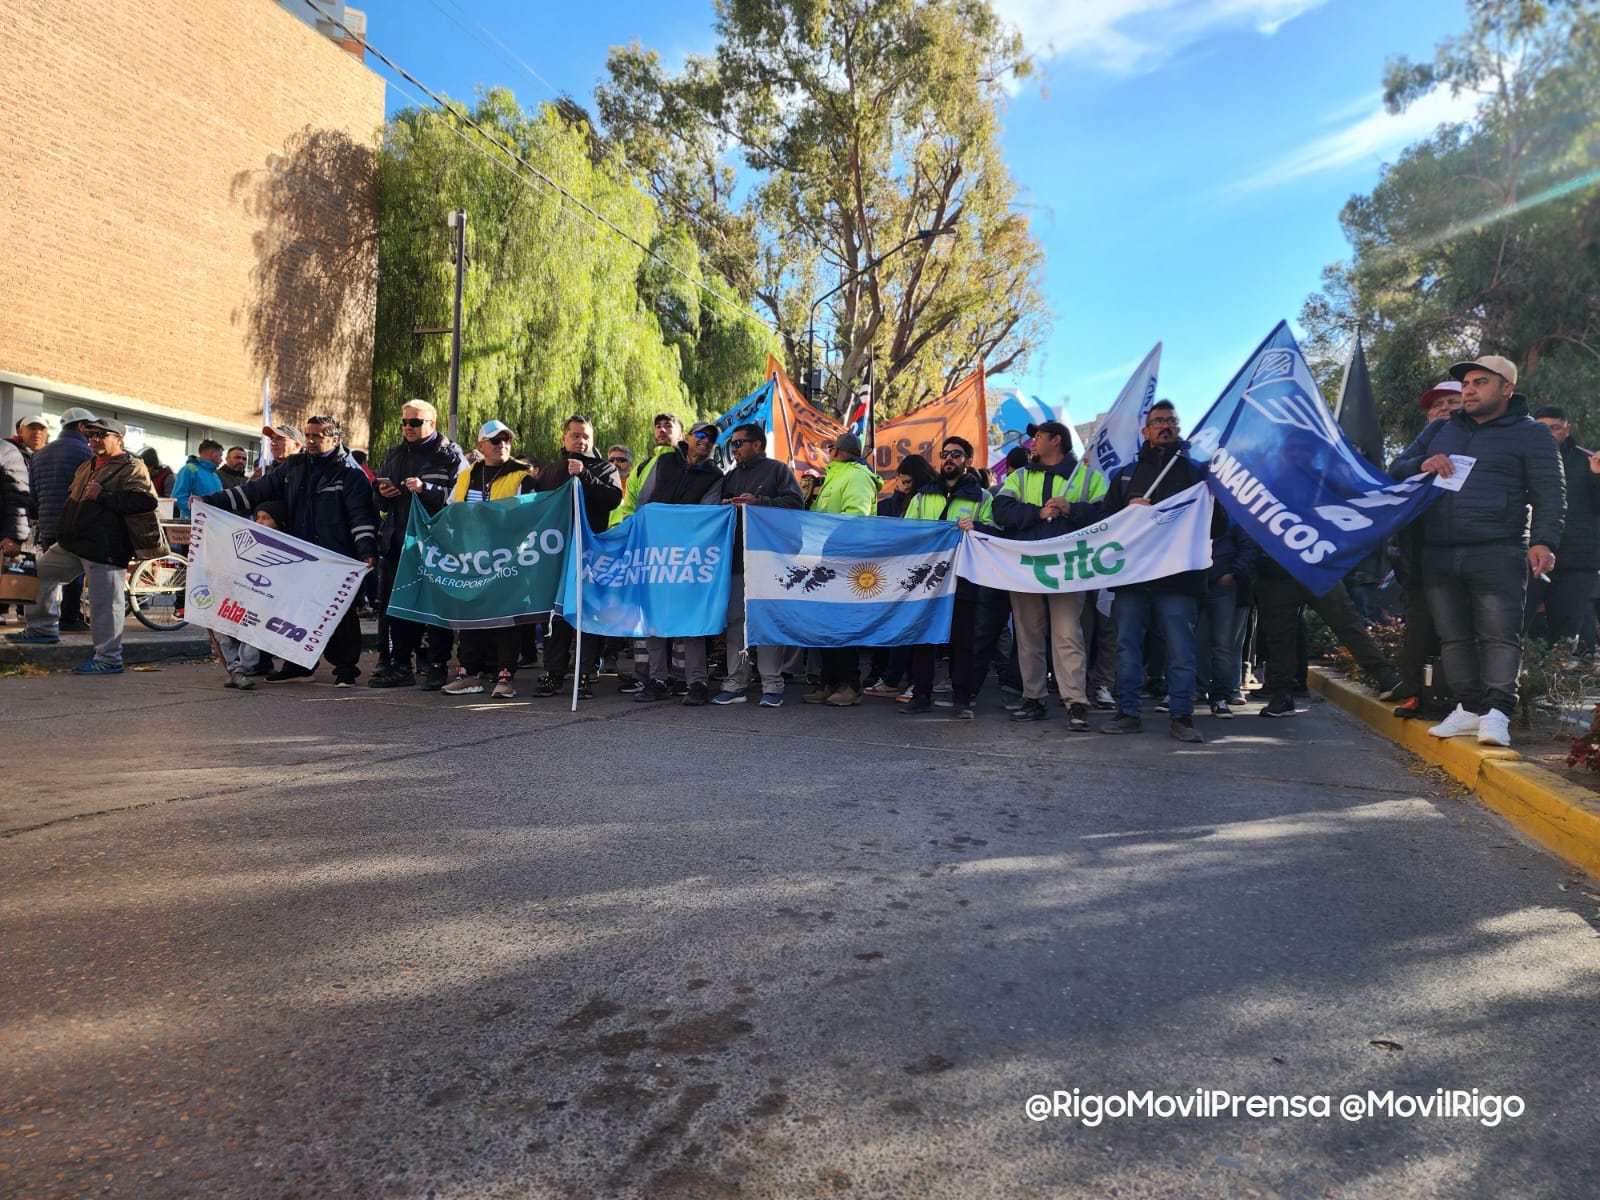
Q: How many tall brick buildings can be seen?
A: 1